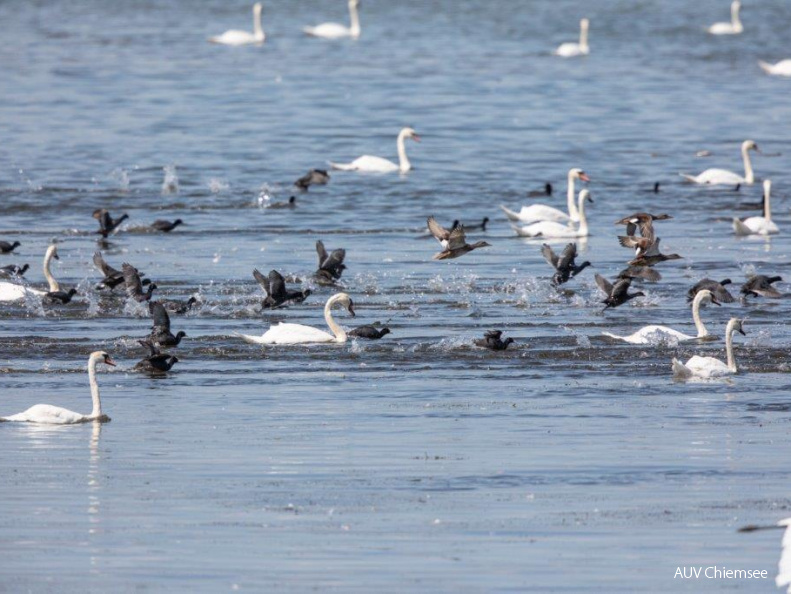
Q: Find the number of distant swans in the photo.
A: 5